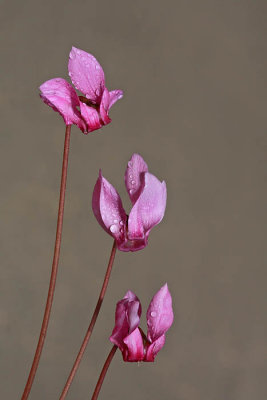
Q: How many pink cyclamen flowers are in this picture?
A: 3